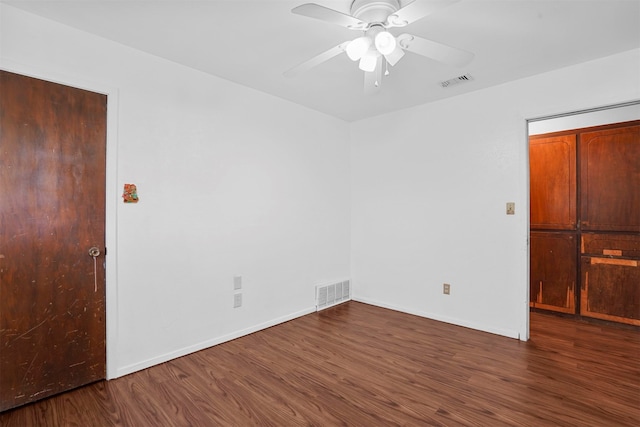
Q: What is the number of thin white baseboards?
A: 2